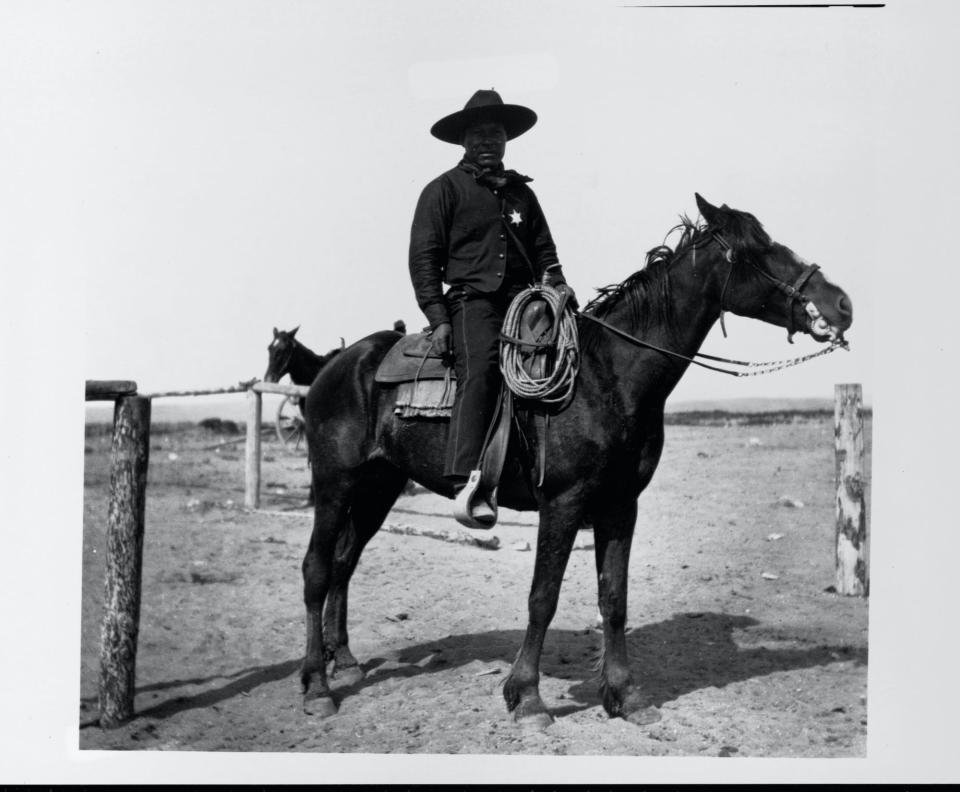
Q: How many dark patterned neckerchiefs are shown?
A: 1